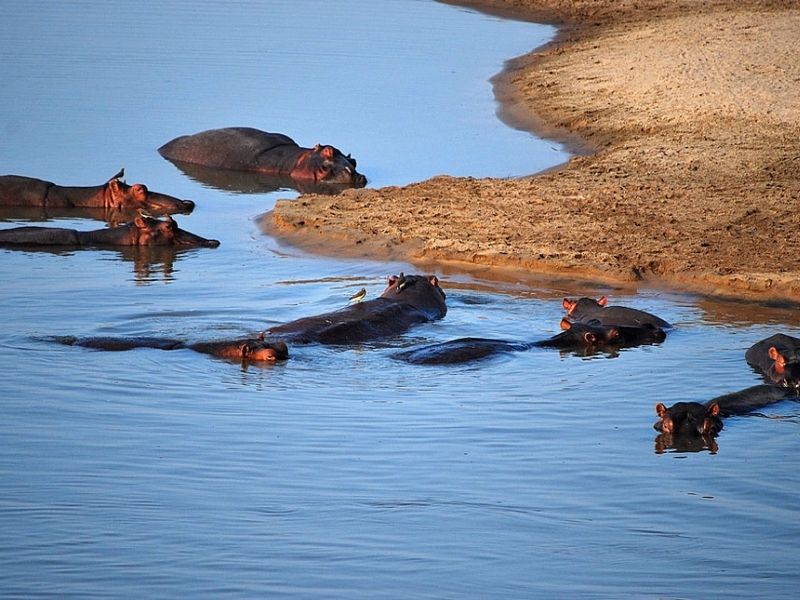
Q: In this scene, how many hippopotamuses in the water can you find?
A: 9